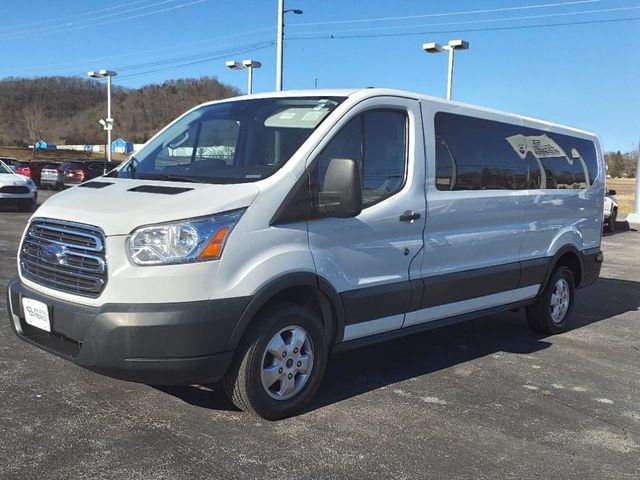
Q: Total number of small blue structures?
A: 2